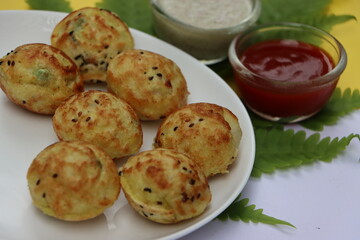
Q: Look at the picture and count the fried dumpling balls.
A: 7